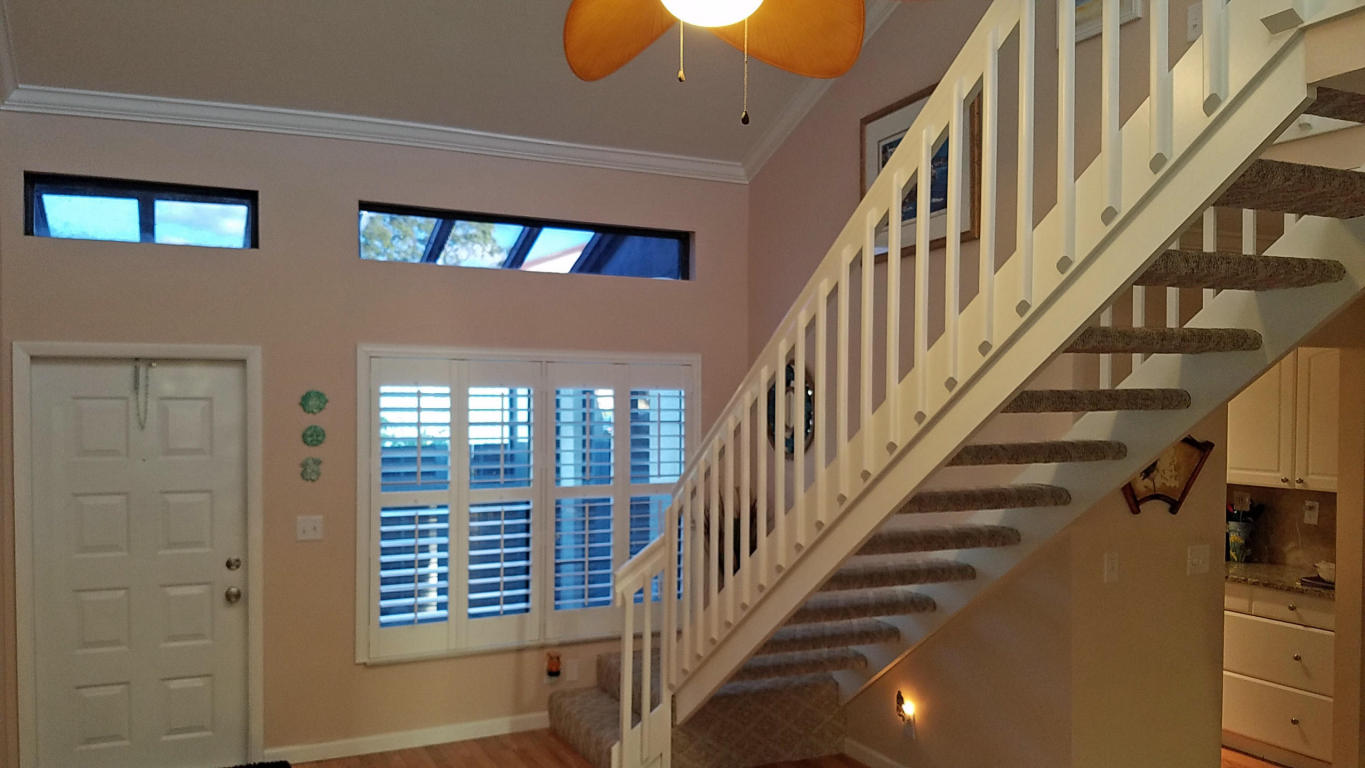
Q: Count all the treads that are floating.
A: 12